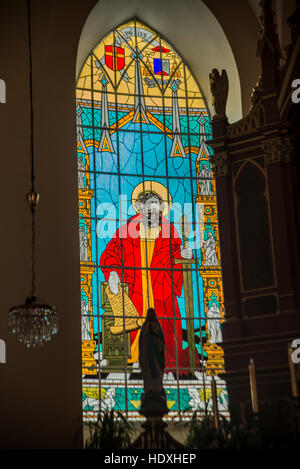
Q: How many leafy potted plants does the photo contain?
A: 2